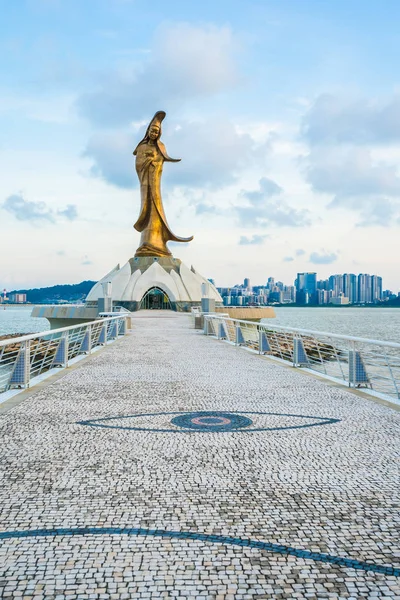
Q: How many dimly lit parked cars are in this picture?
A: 0